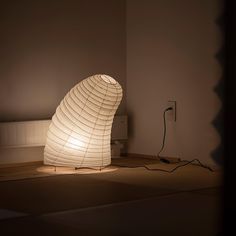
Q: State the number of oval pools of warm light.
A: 1